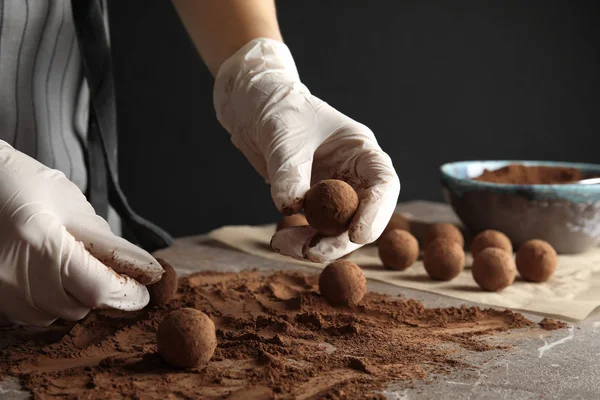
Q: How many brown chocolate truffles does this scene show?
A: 12